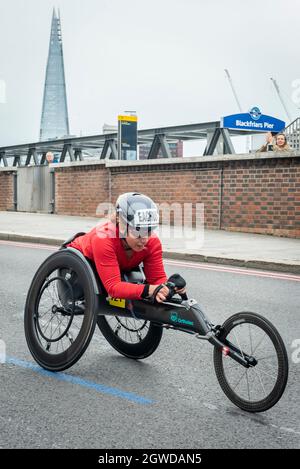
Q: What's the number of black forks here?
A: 1